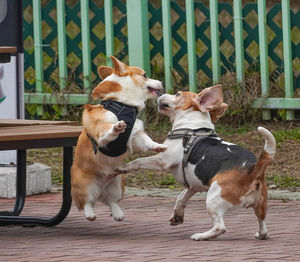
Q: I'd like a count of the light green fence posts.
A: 11